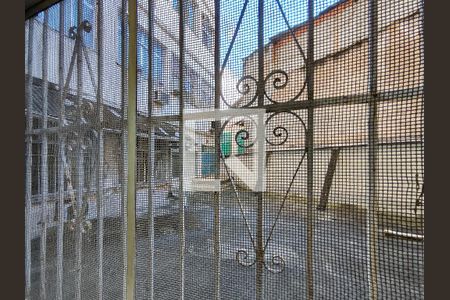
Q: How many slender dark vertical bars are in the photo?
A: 12